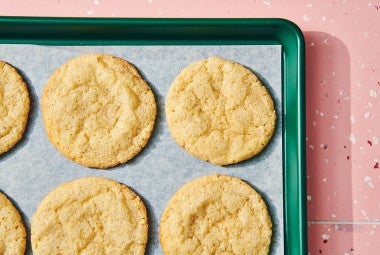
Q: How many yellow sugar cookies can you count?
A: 6